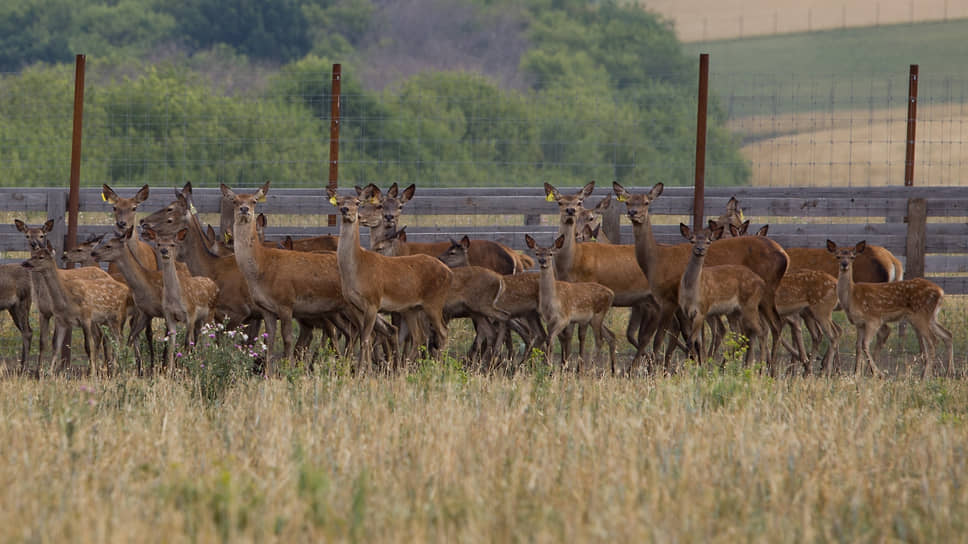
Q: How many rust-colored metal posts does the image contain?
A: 4